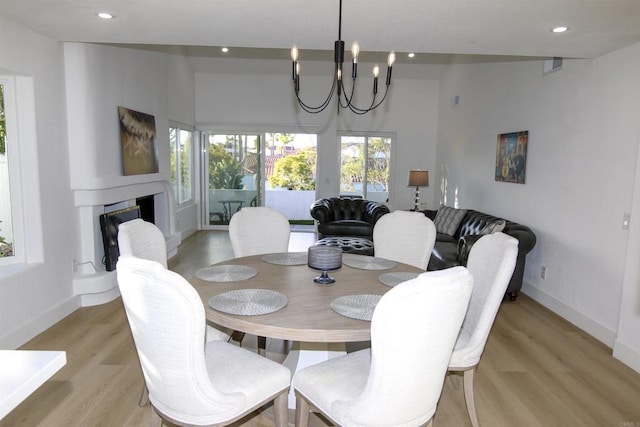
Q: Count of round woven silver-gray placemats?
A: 6